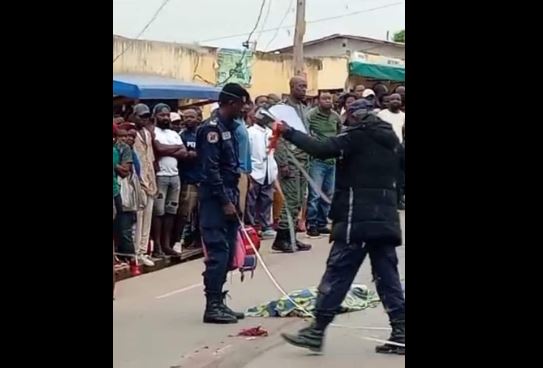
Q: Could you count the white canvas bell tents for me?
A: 0